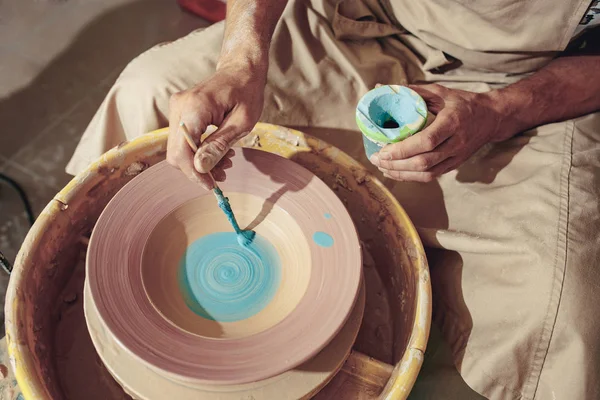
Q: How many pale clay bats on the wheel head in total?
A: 1